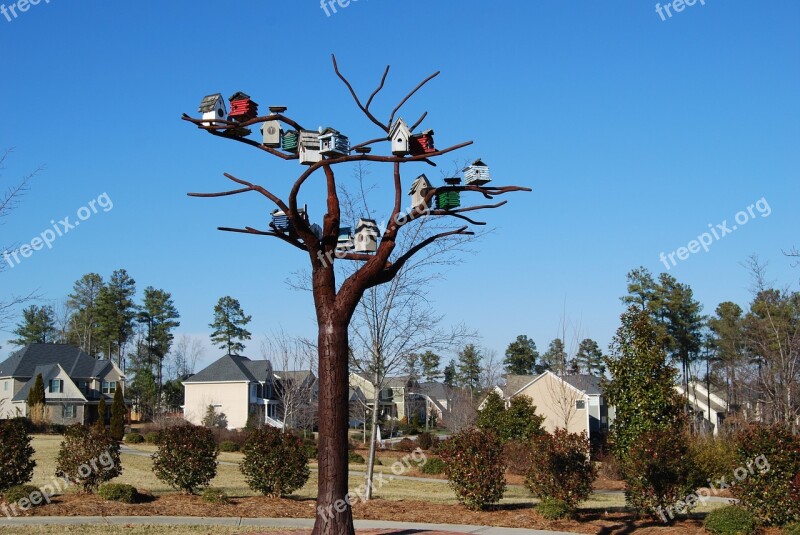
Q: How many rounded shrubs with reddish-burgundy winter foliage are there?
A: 8